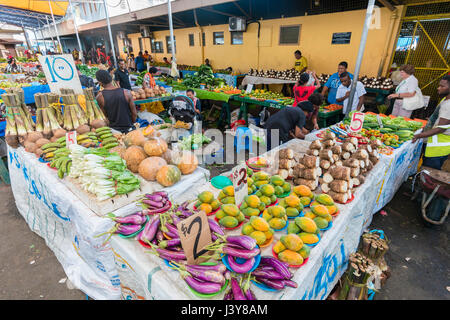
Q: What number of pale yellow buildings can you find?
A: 1